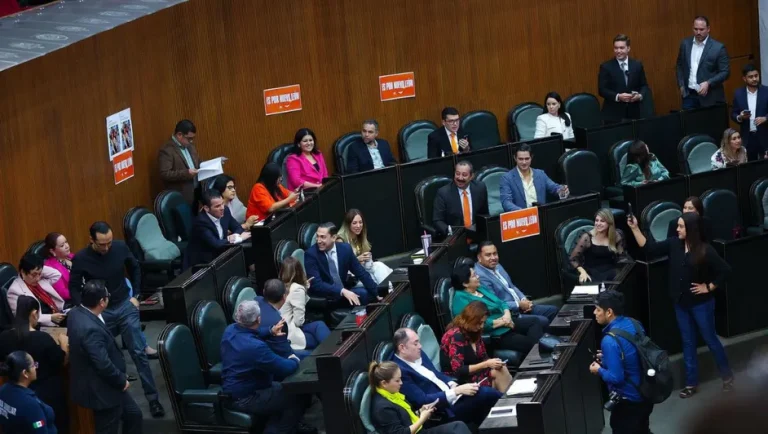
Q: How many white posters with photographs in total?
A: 2